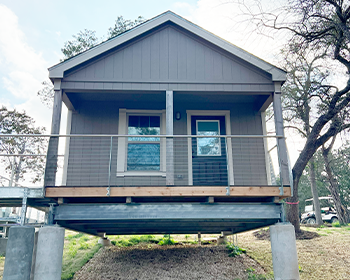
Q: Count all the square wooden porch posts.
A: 3